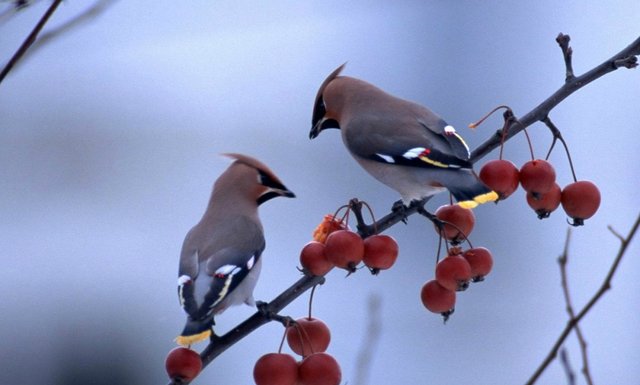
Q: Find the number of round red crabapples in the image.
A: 15